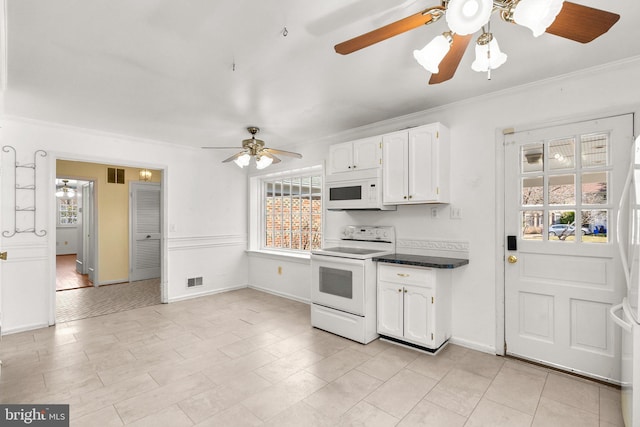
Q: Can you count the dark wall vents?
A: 2